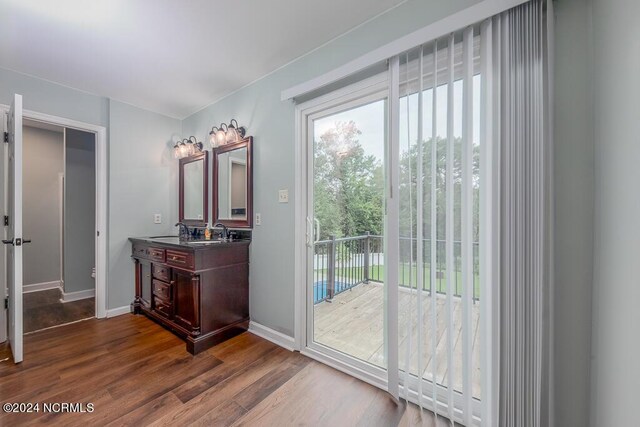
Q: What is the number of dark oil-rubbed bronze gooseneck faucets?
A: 2